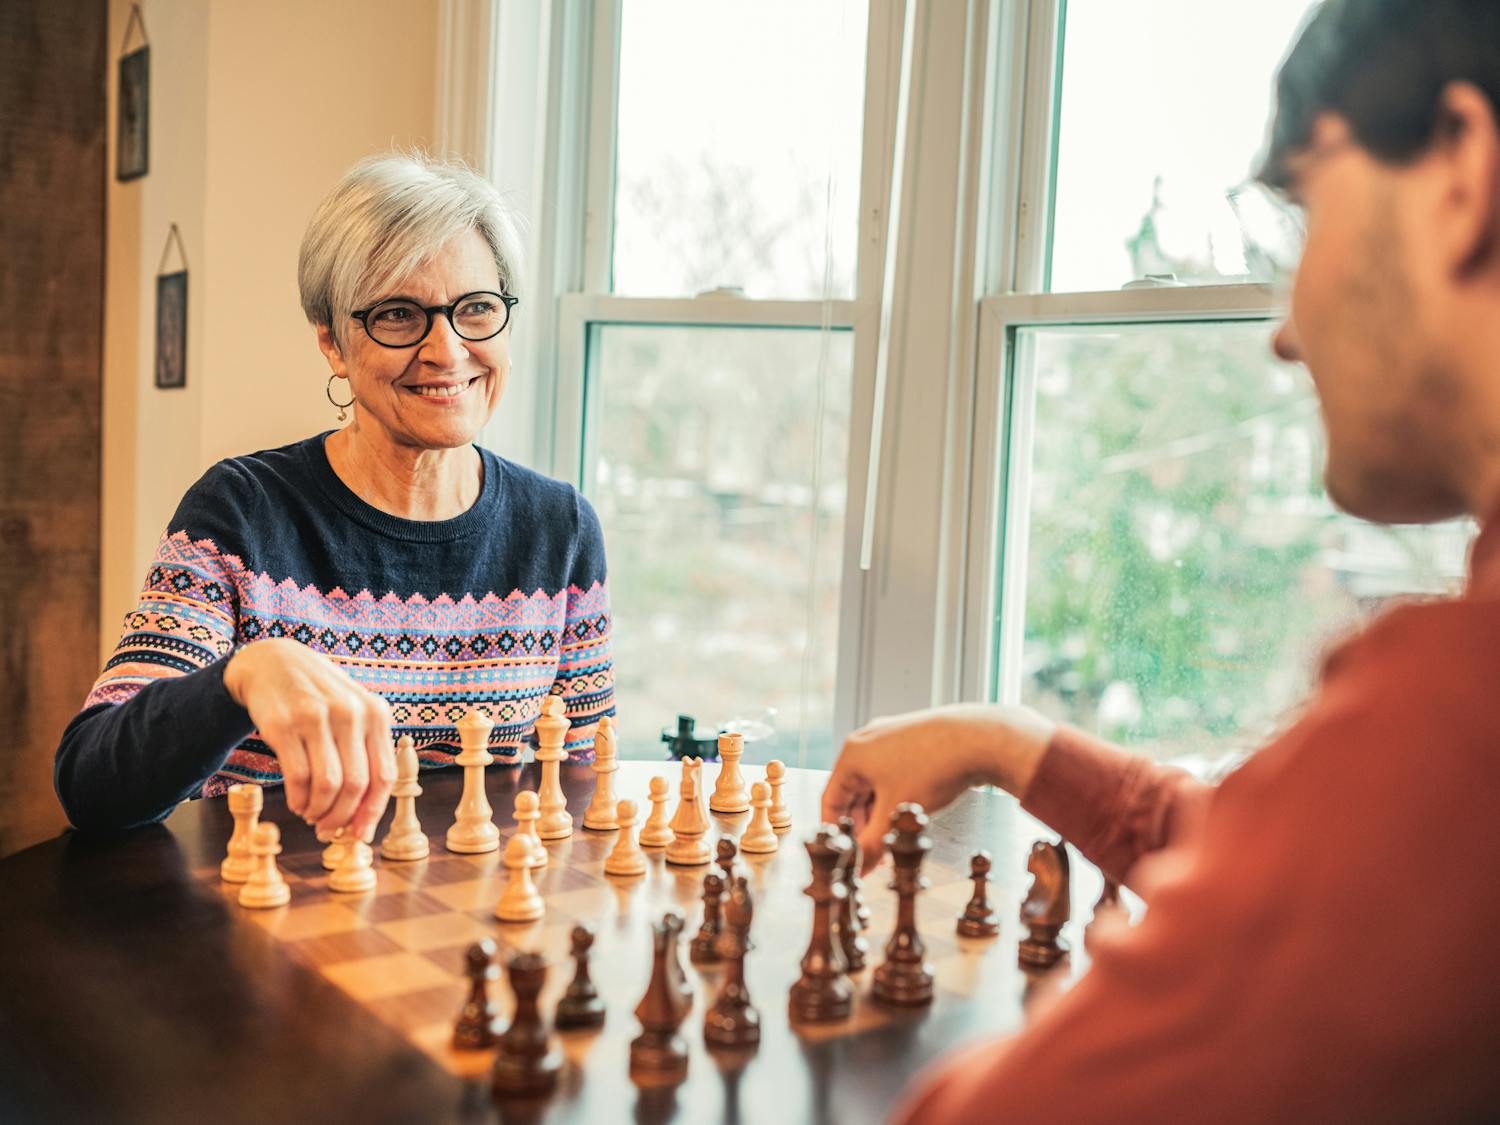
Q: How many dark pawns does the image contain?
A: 5